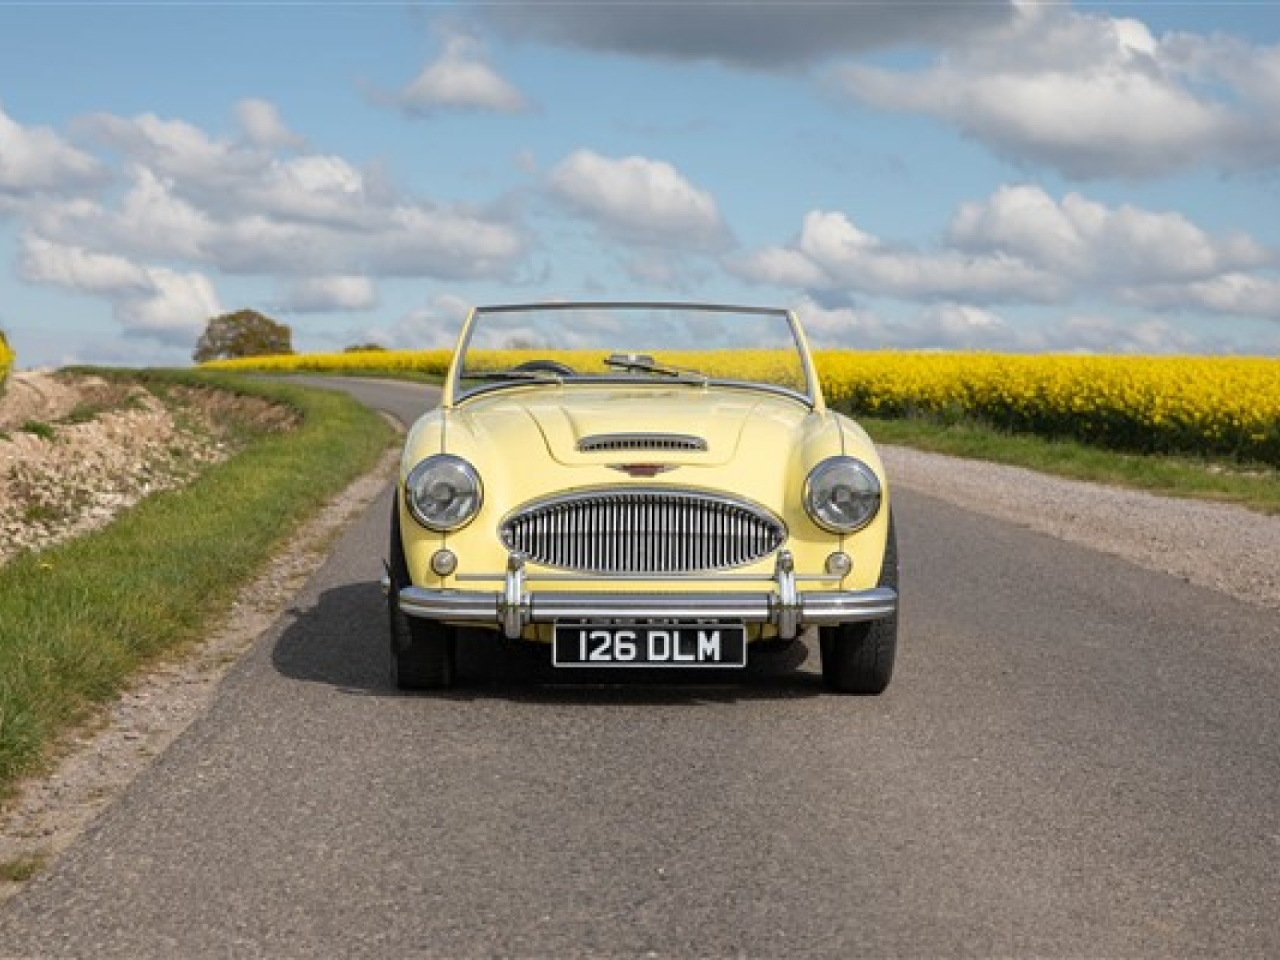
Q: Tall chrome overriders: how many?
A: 2